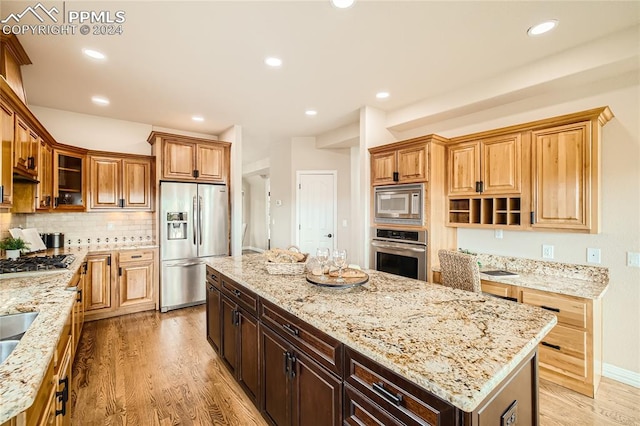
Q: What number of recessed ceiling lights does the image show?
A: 8